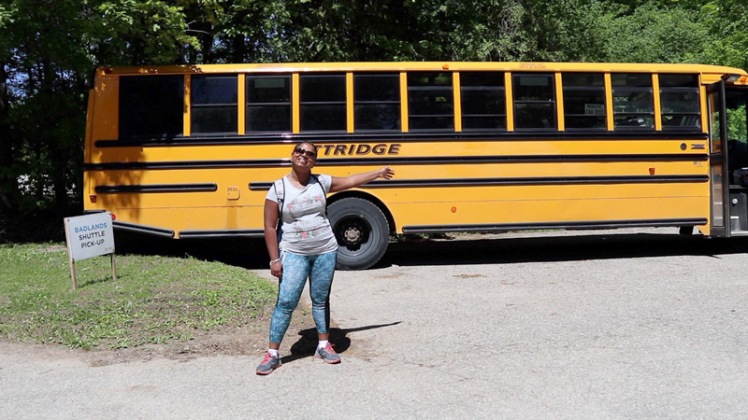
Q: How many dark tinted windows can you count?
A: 11